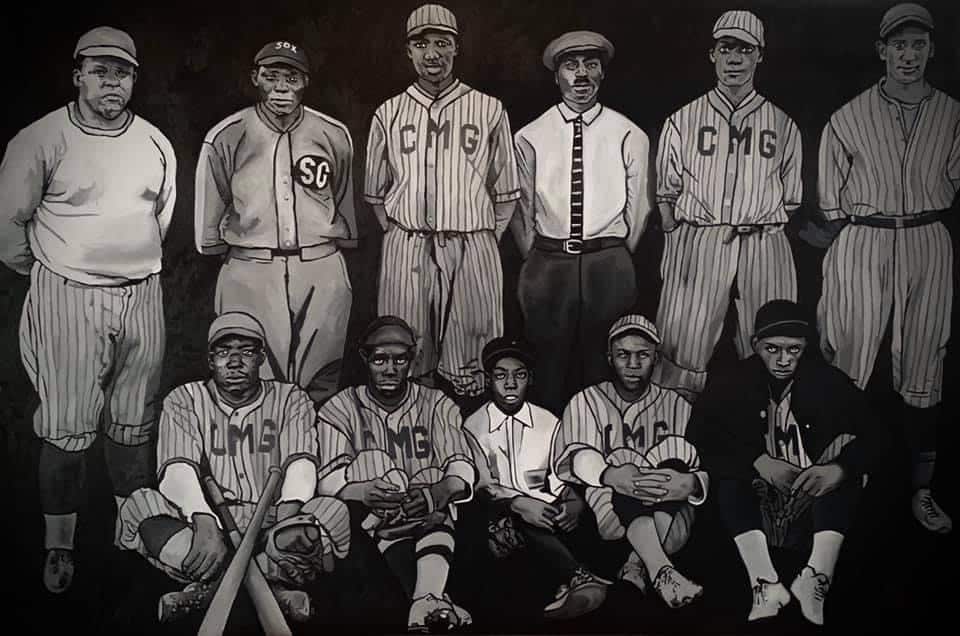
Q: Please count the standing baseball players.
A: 5